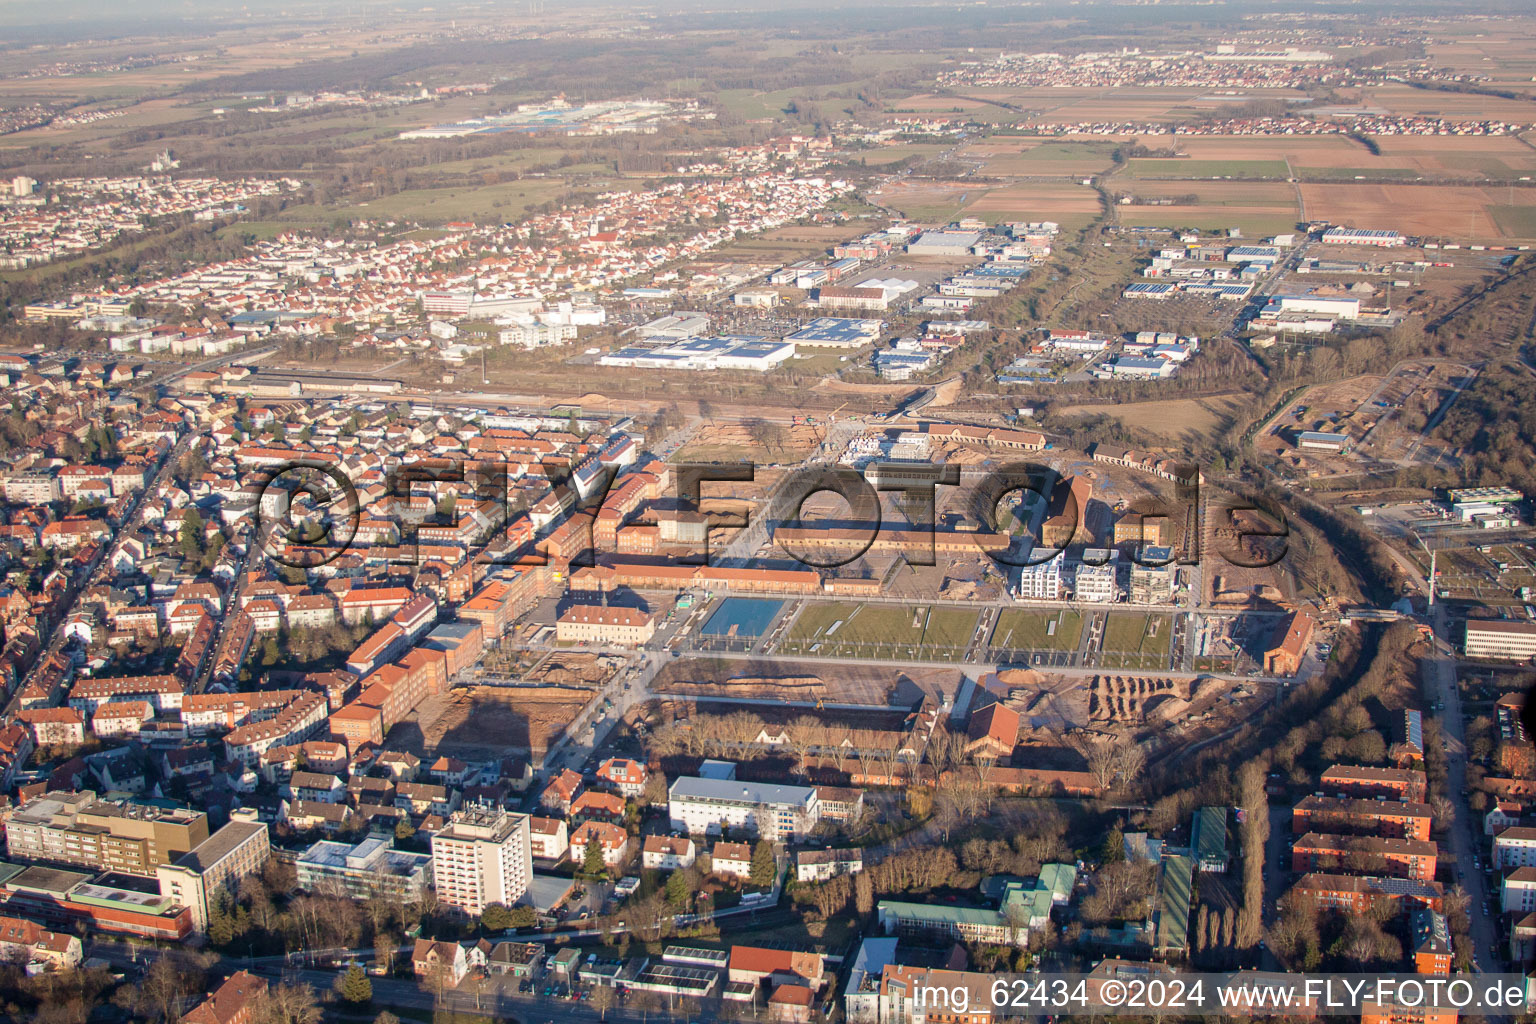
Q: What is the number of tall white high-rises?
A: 1